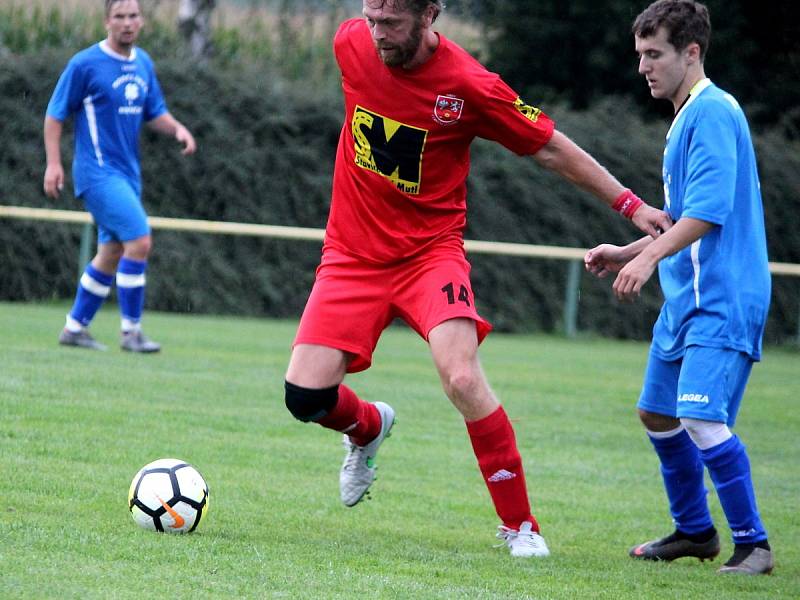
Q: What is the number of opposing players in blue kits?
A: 2